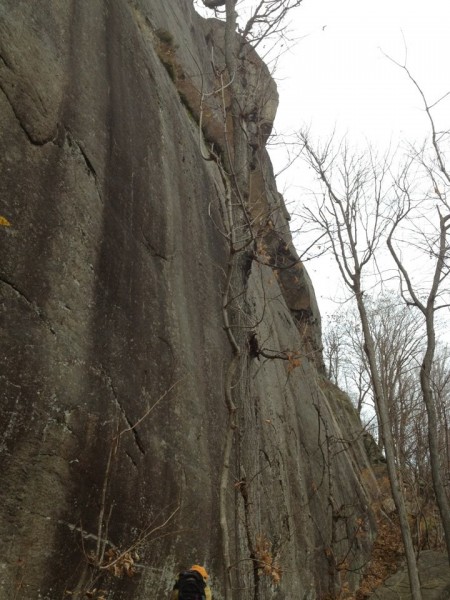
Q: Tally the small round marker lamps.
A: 0